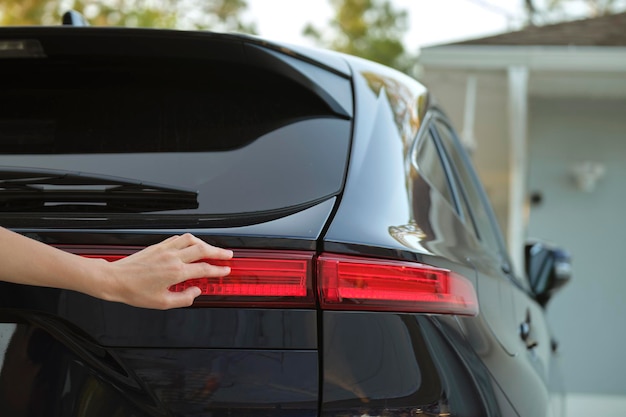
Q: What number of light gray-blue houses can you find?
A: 1